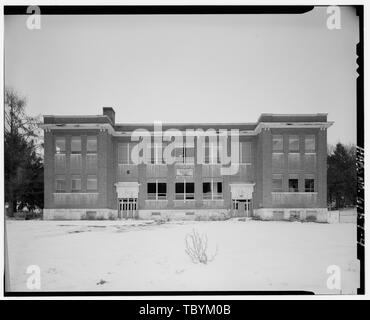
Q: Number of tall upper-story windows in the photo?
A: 11